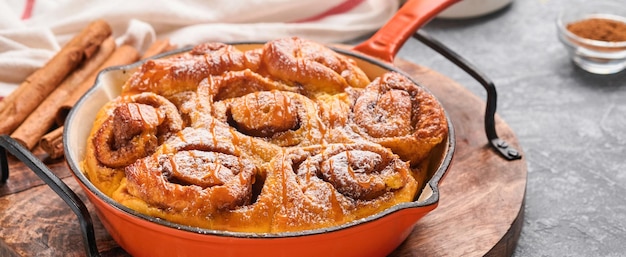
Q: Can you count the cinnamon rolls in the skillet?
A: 7